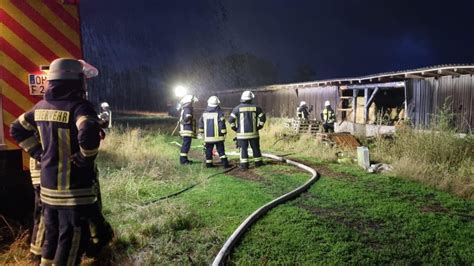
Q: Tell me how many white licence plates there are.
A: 1